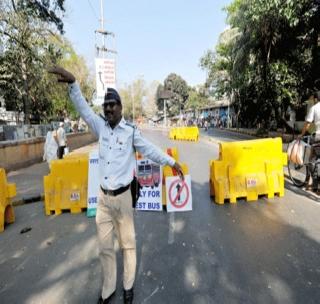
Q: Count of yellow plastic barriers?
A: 5